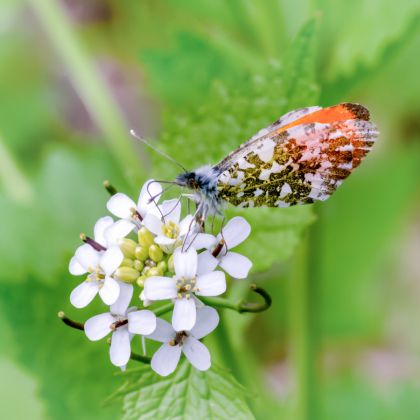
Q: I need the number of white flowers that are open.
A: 8